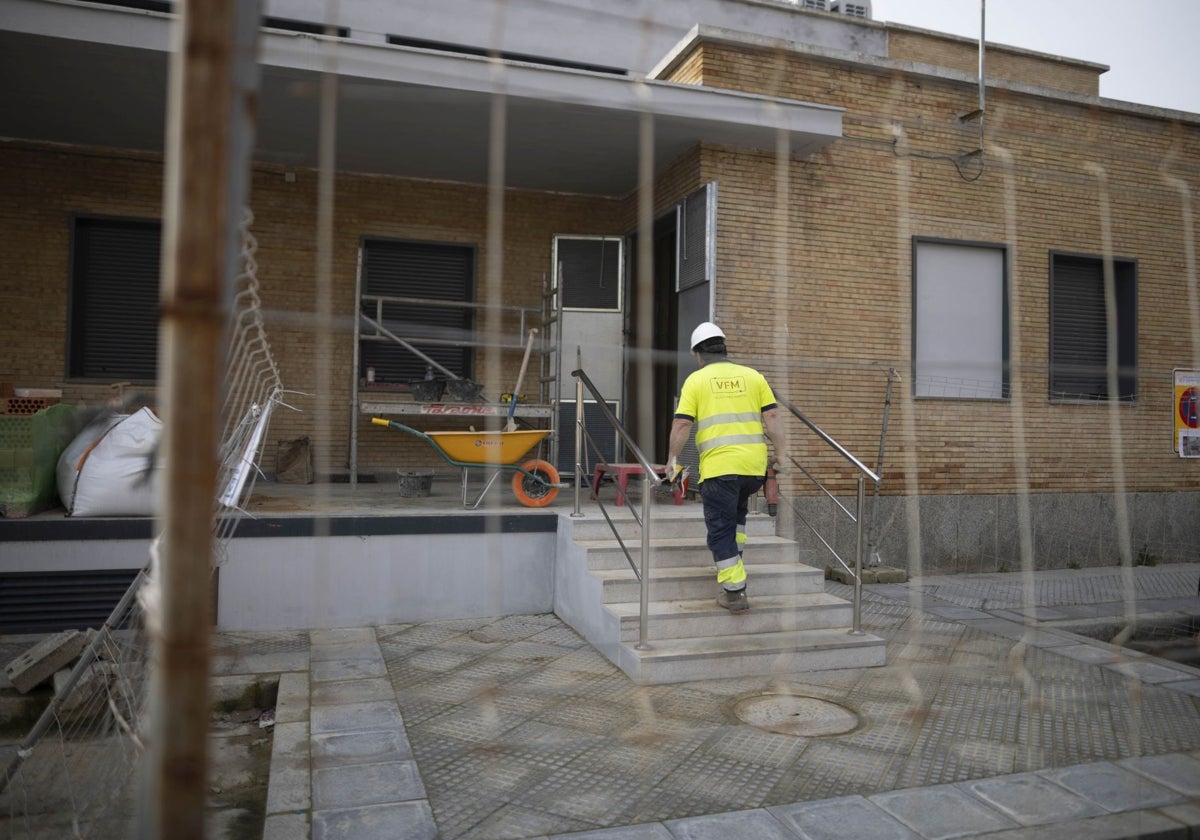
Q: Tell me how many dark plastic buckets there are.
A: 3